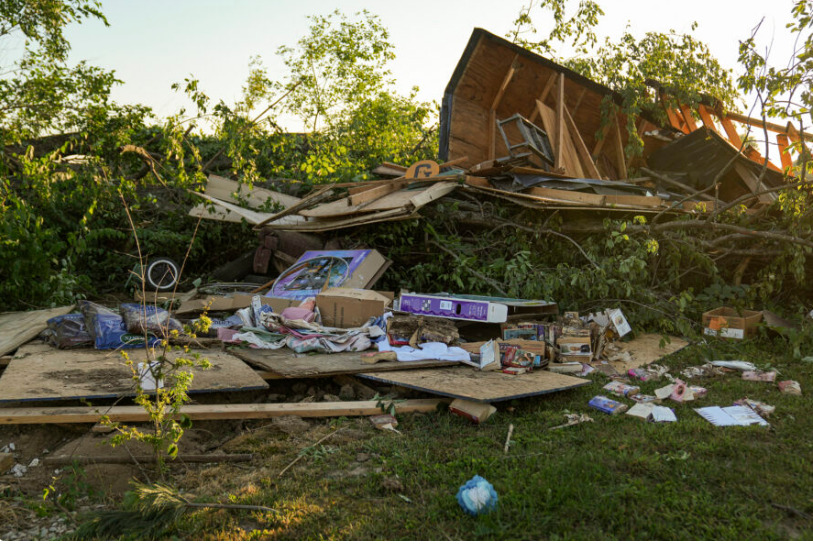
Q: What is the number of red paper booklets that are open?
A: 1